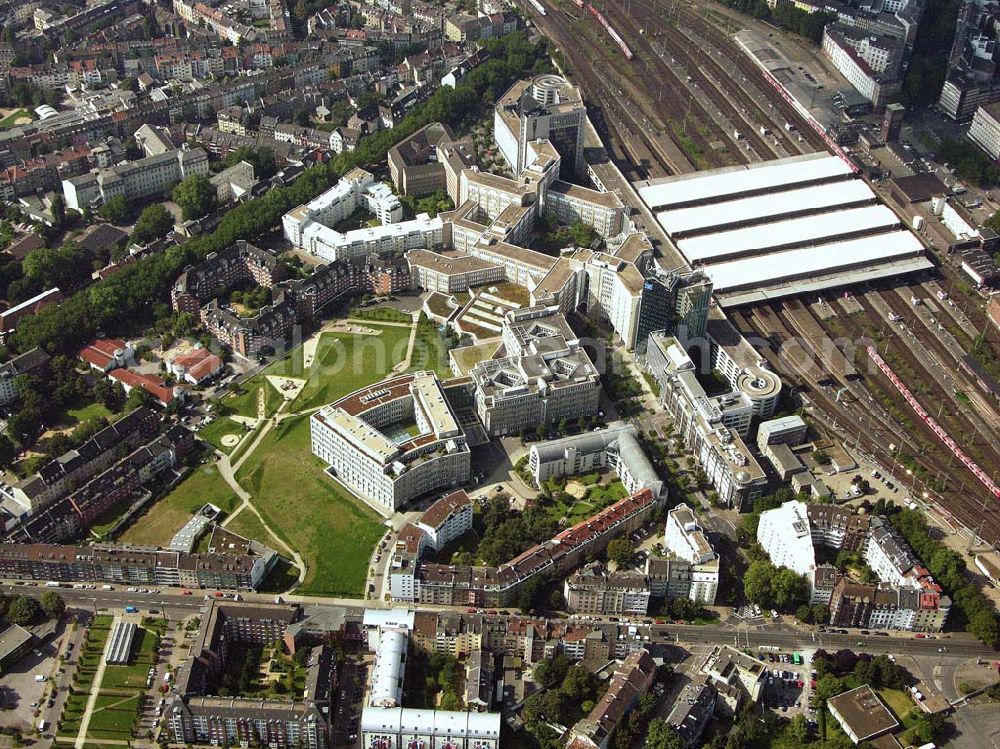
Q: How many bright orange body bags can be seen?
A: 0